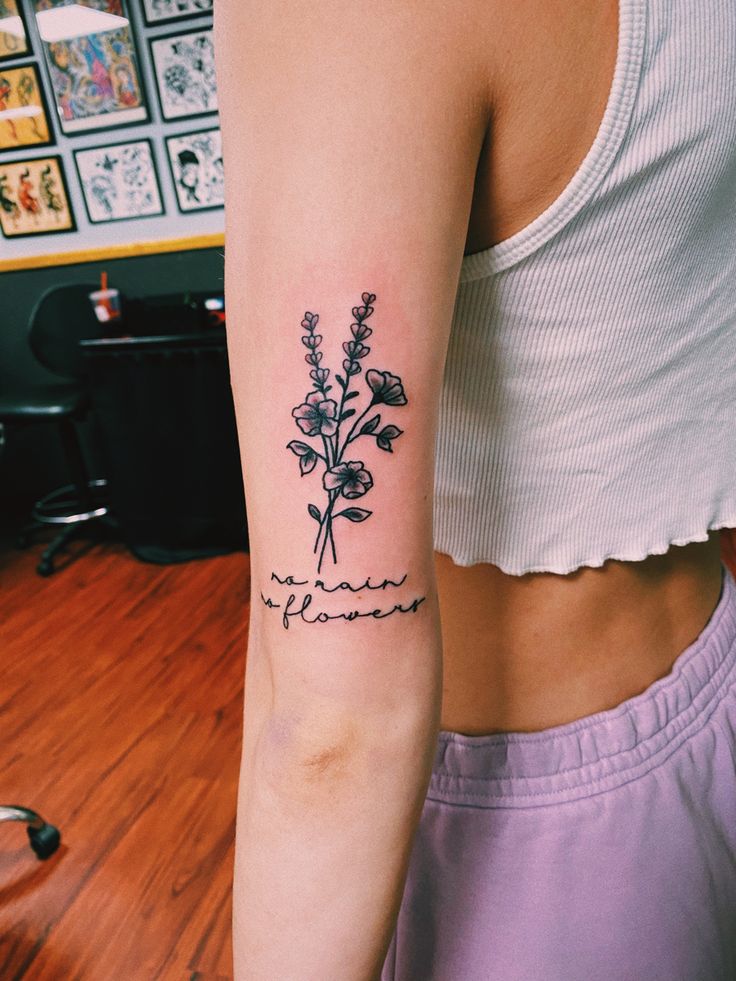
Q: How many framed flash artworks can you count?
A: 8